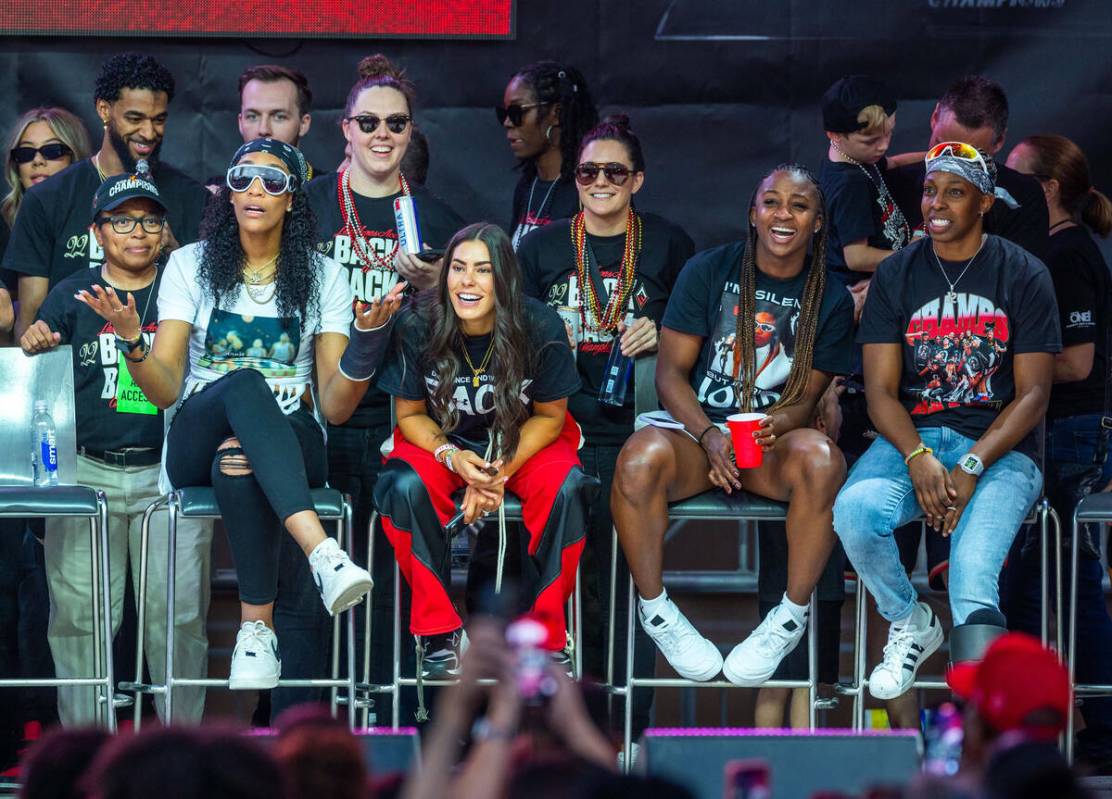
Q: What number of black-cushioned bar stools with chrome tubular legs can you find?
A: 6